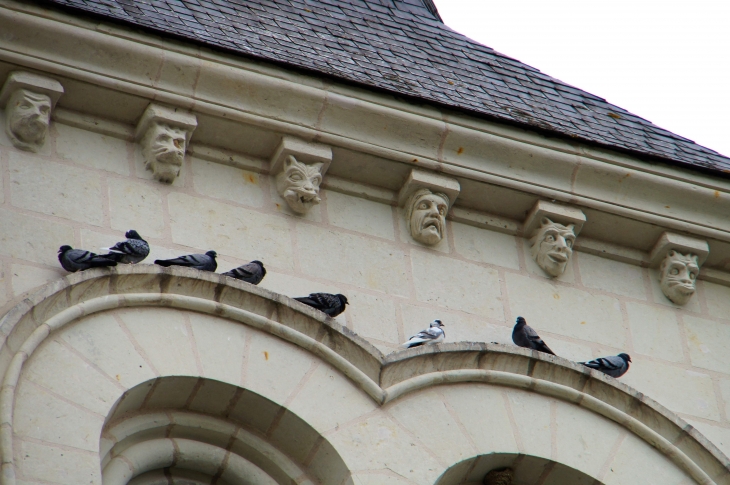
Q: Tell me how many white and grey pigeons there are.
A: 1